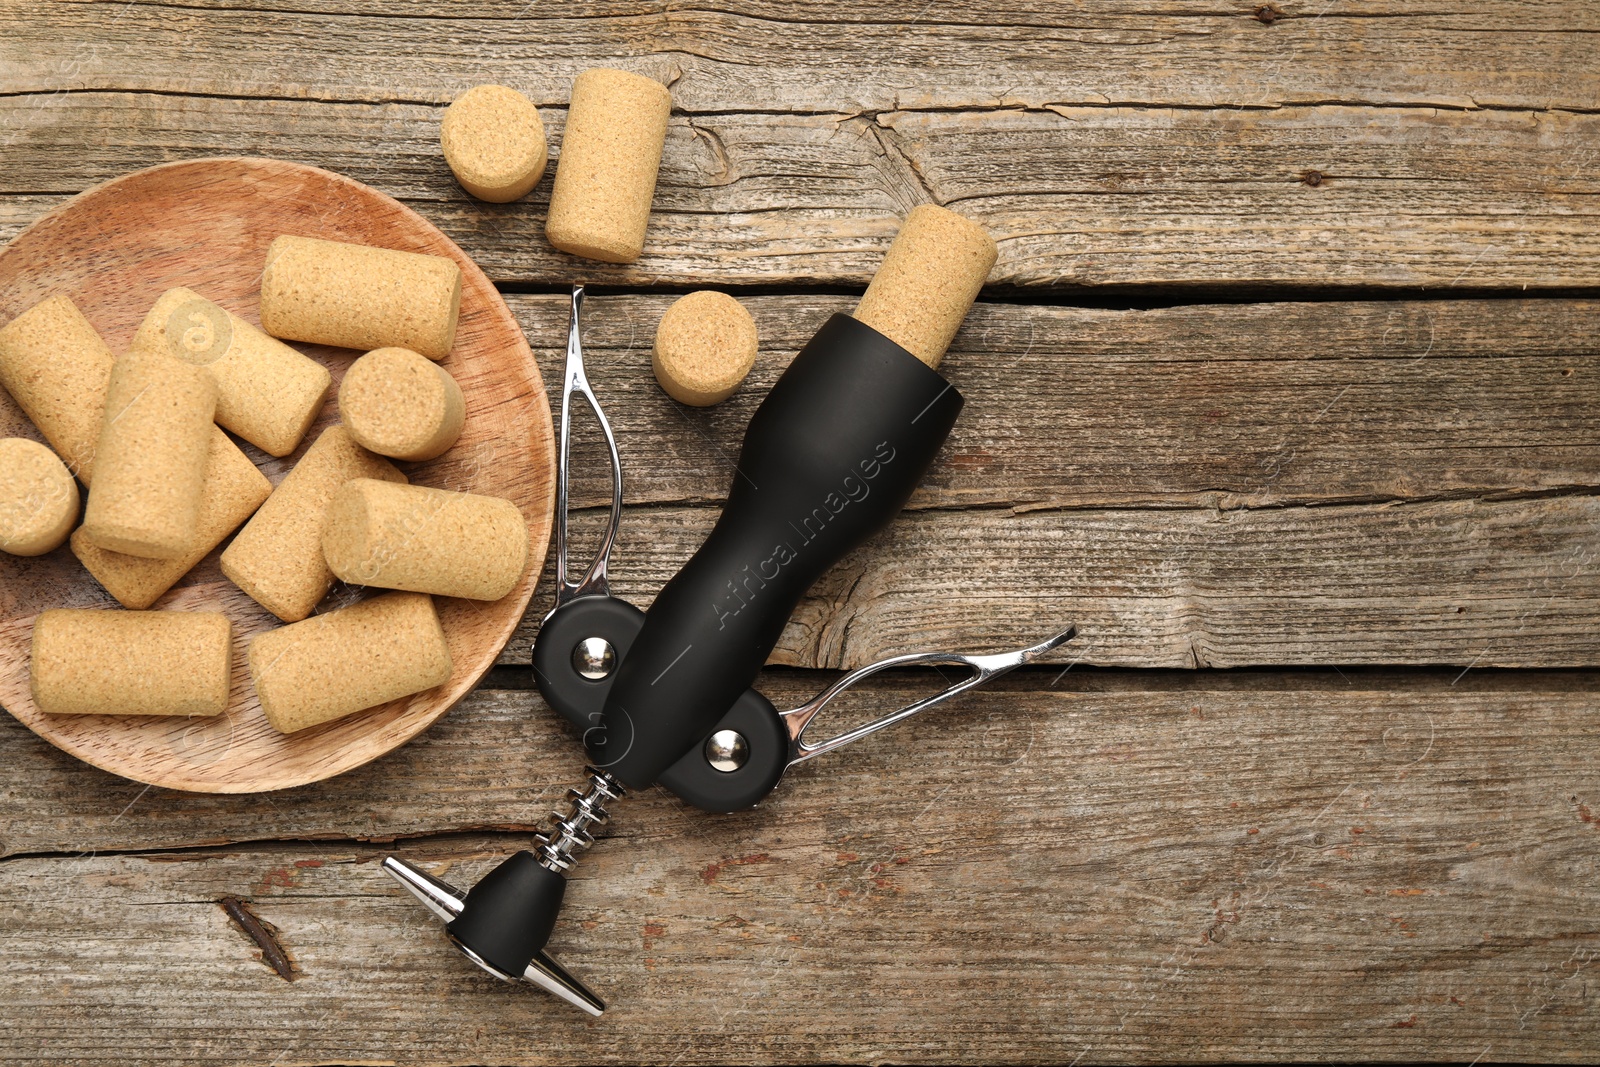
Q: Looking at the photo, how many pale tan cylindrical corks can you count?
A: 15